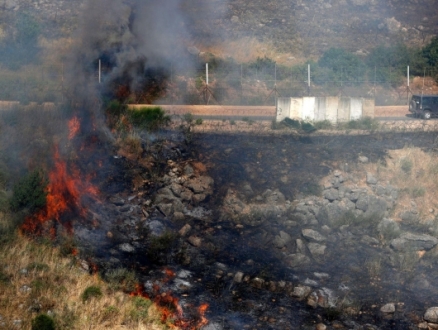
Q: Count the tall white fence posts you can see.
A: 4